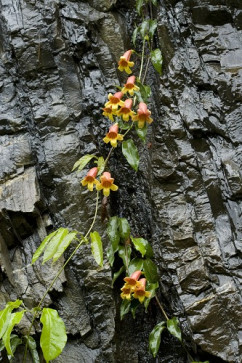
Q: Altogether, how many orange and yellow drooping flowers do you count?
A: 12